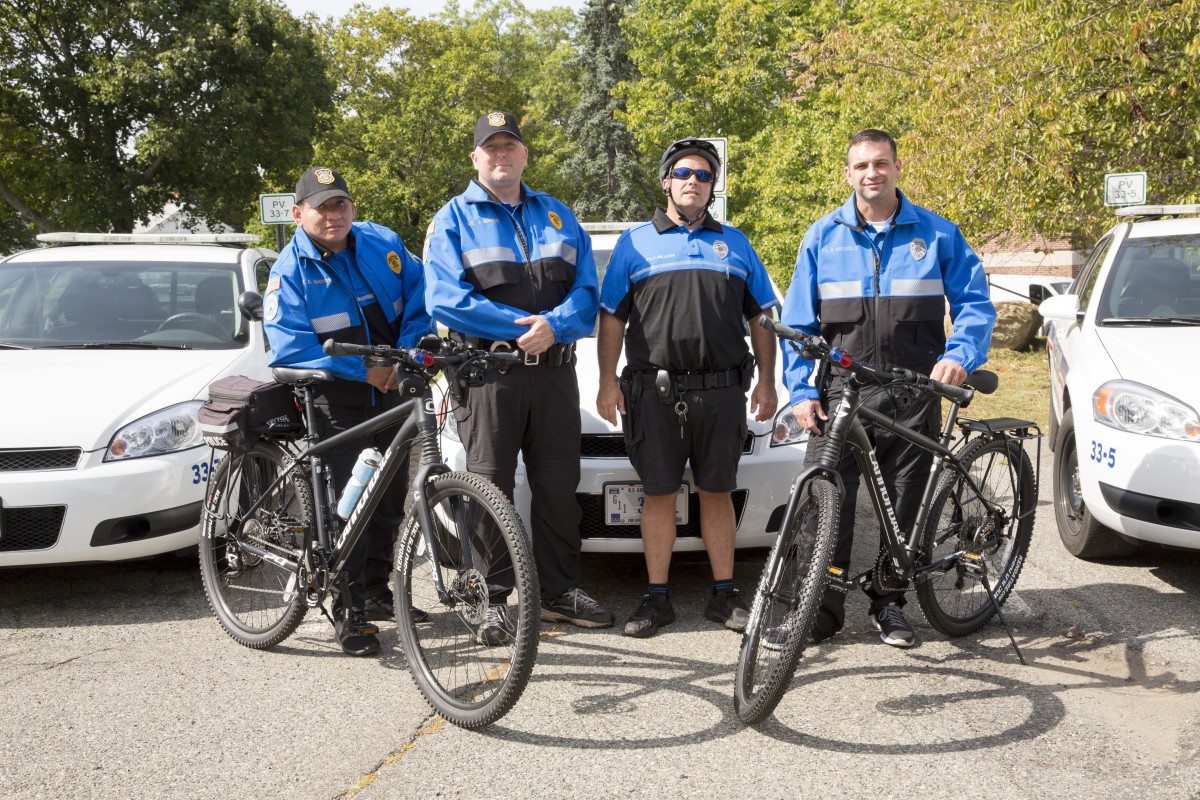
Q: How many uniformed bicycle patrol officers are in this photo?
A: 4